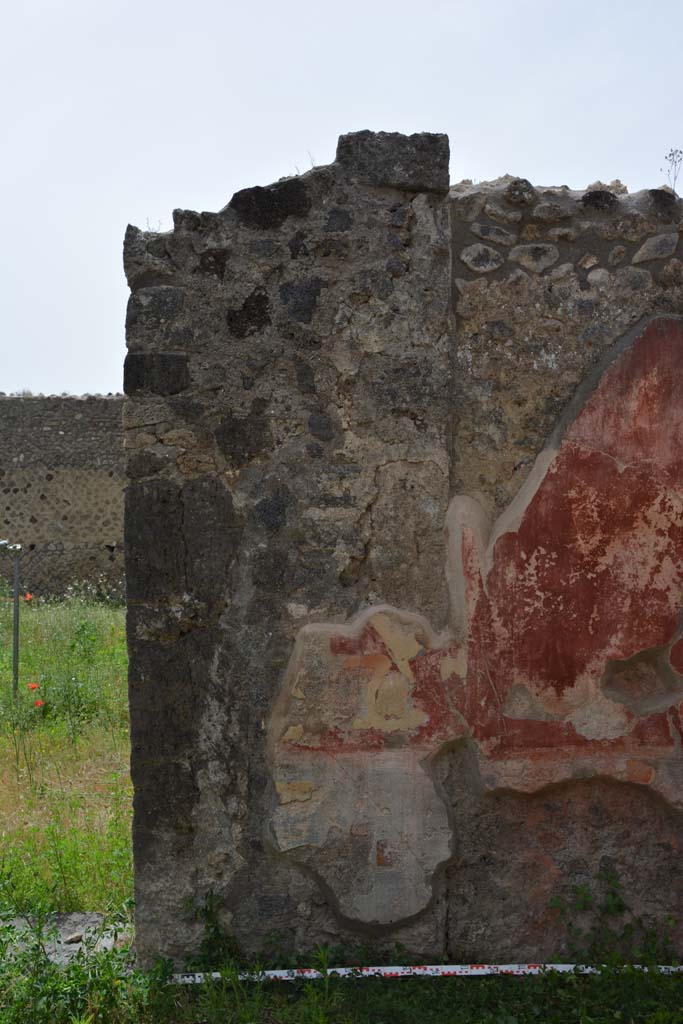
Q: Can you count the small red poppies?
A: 3